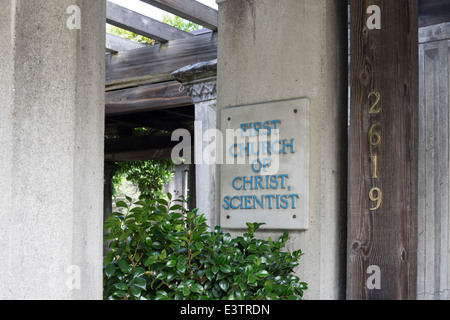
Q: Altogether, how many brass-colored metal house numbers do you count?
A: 4